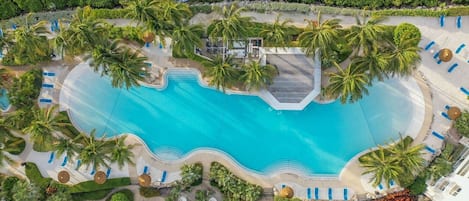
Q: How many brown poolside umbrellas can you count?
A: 7